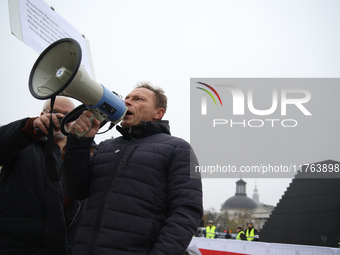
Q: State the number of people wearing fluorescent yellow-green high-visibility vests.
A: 3